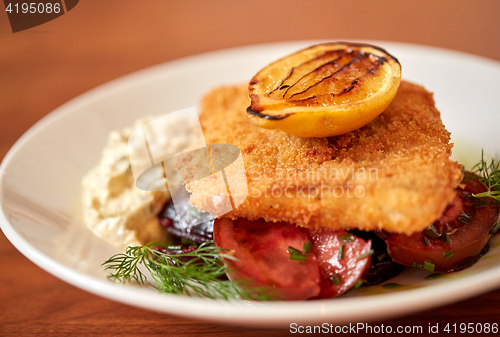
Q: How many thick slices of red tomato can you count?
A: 3